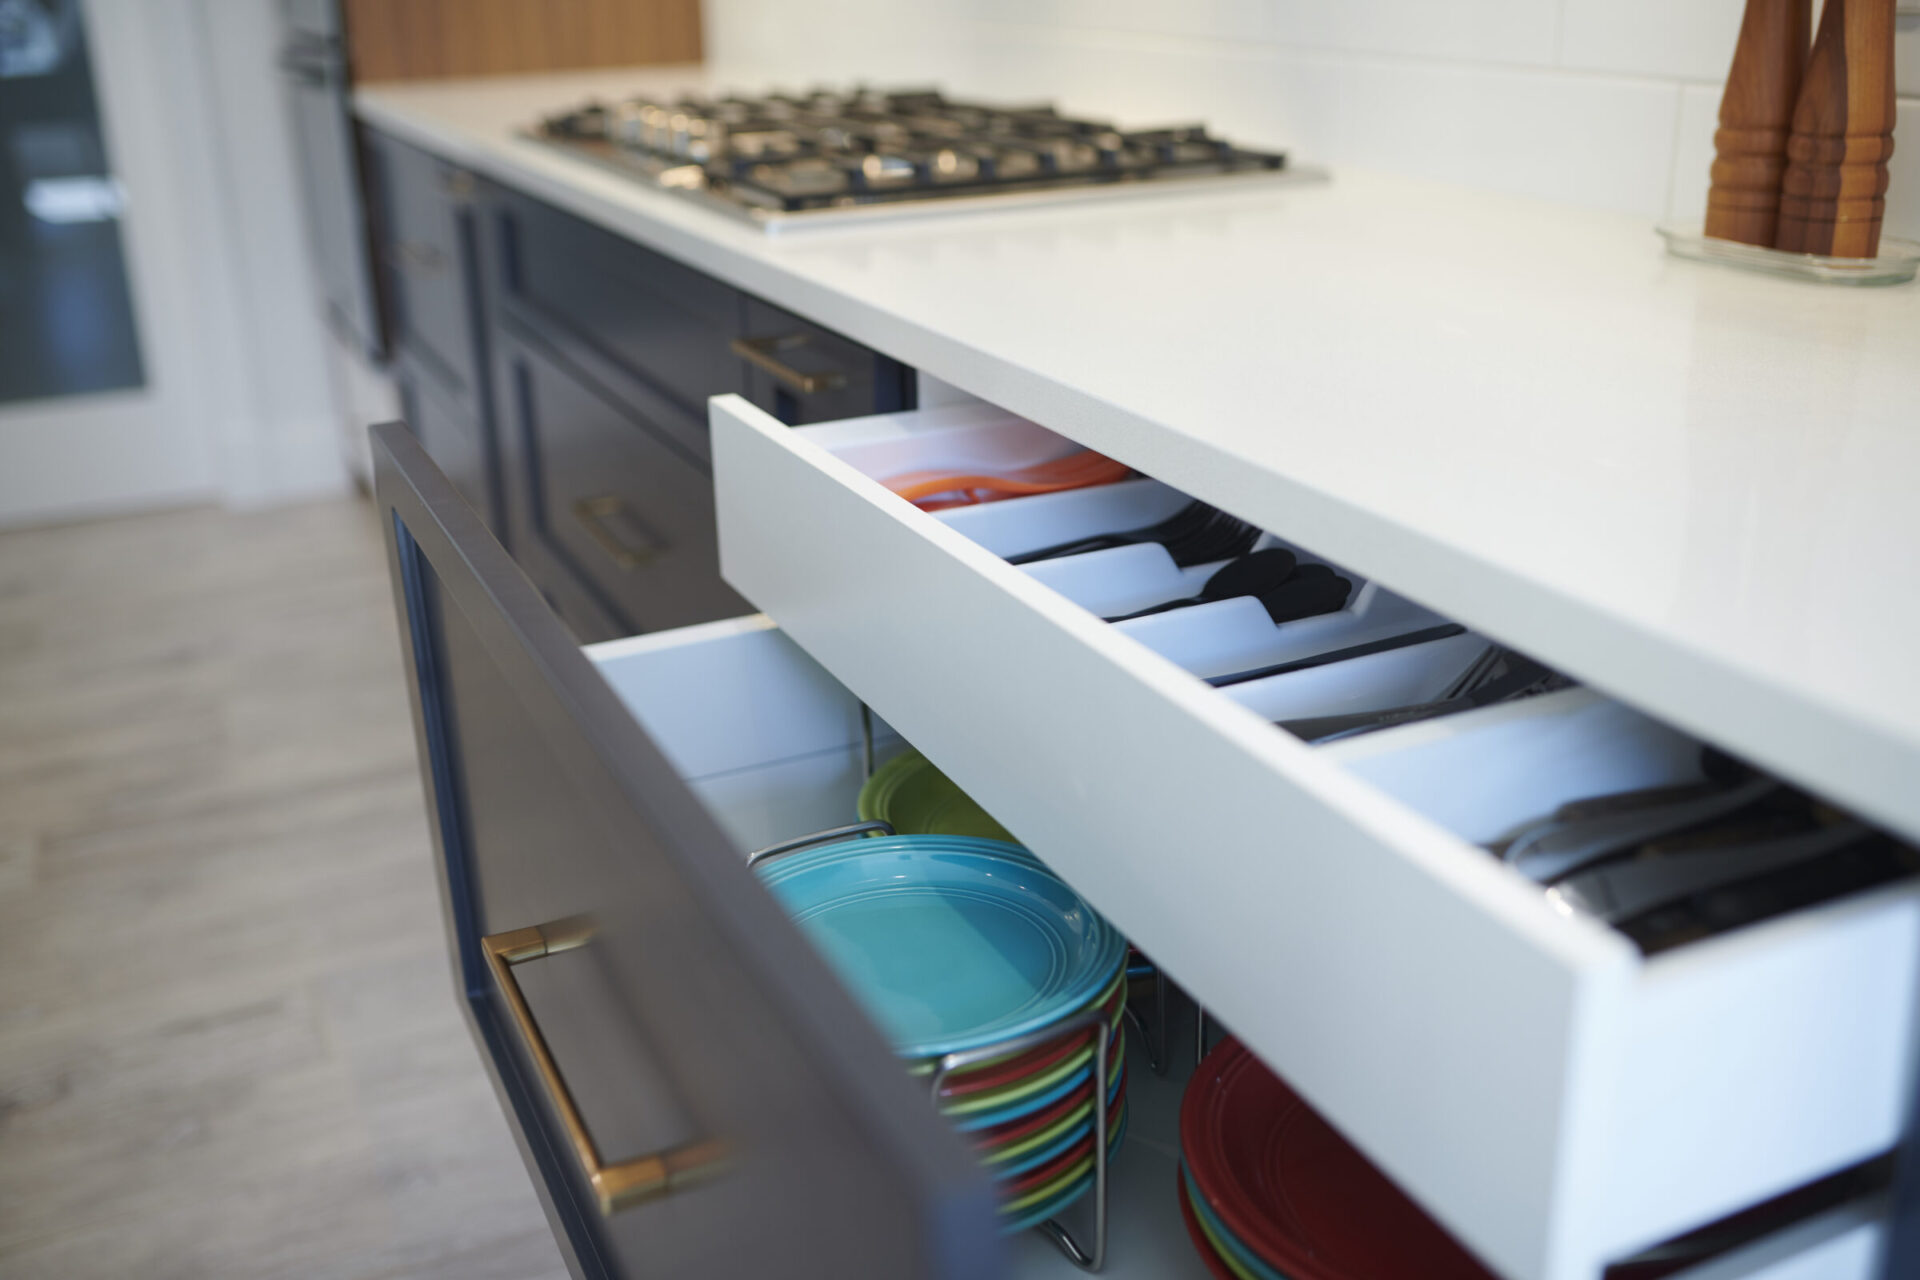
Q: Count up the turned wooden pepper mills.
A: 2